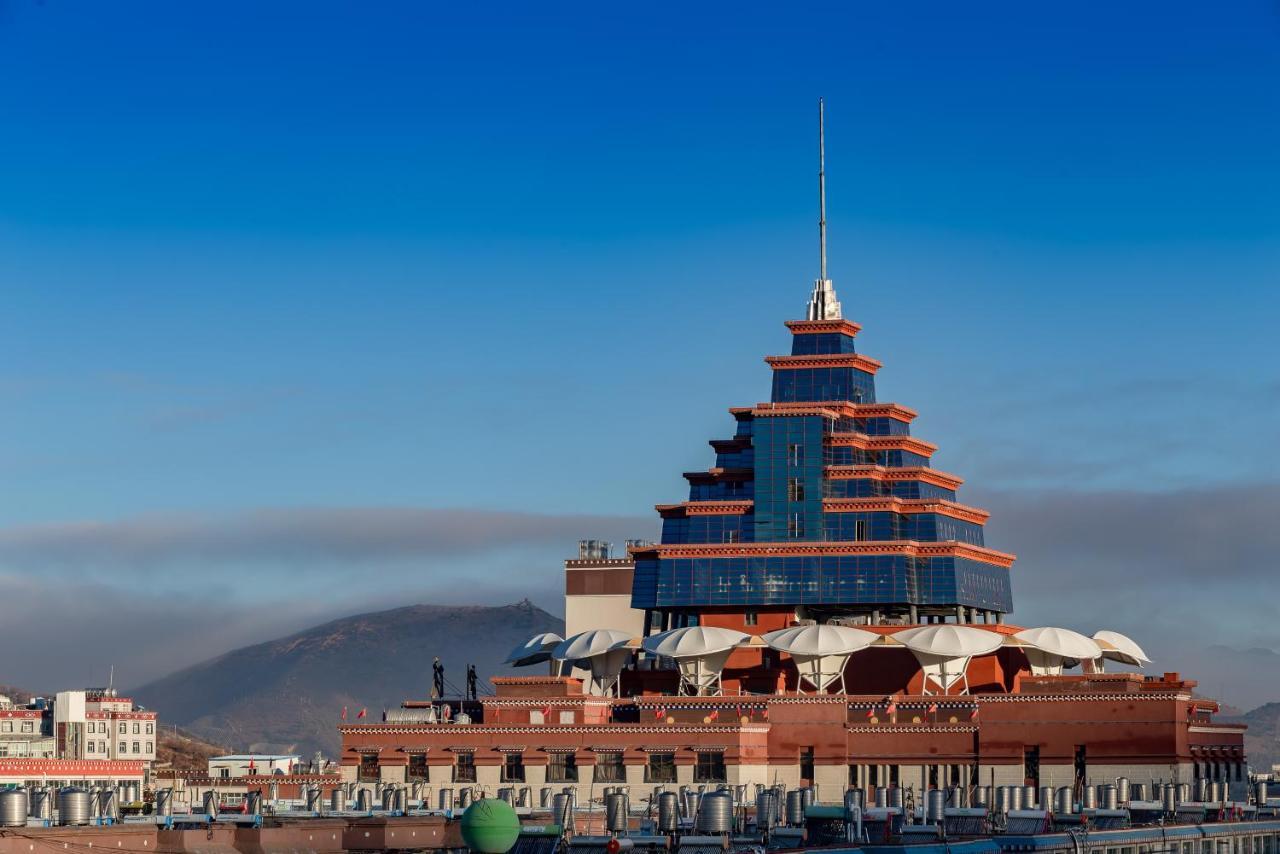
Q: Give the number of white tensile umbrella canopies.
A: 7